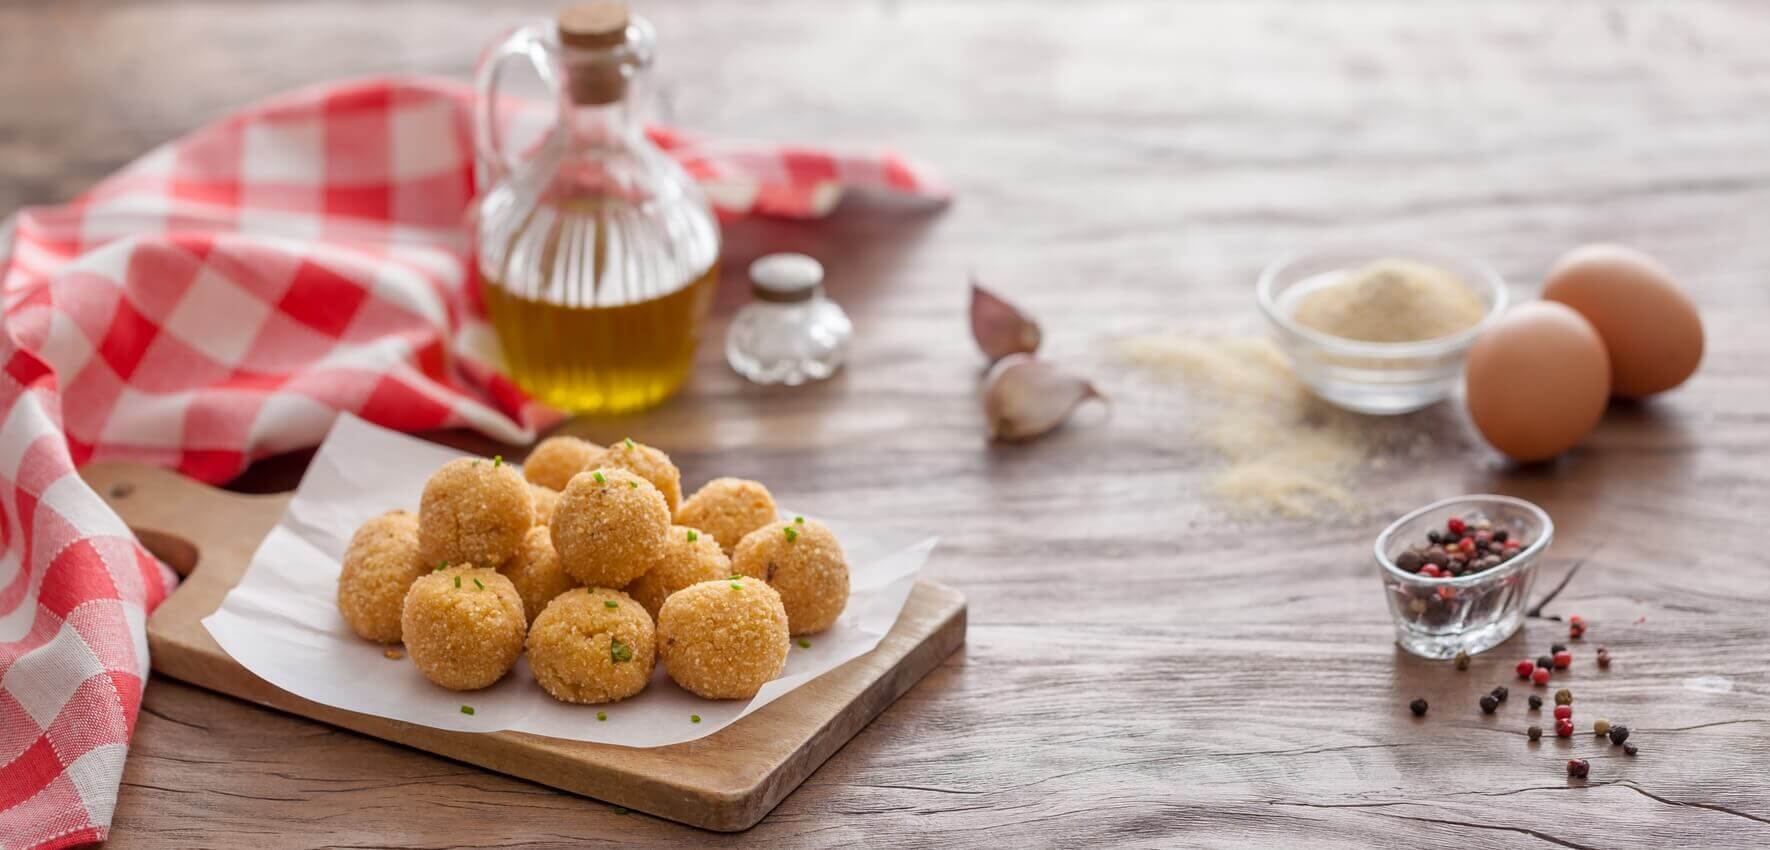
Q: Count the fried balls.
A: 13